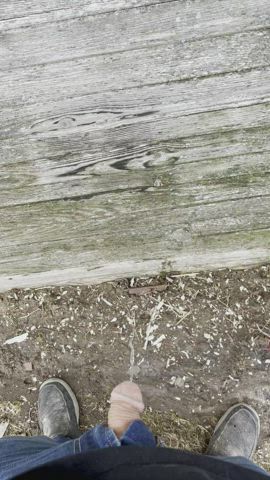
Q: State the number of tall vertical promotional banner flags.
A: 0